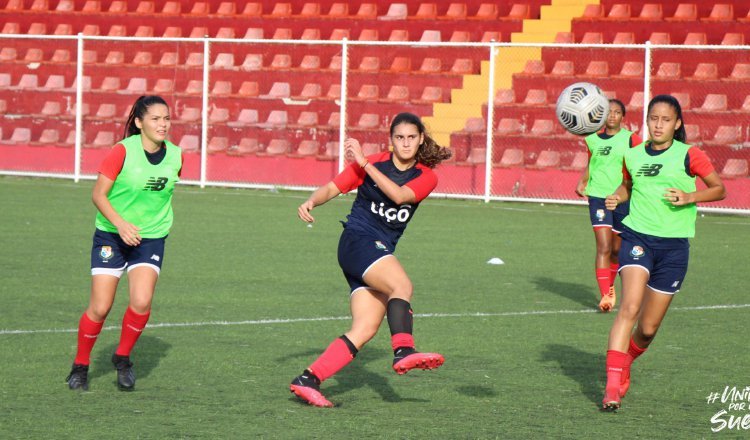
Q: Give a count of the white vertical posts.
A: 5